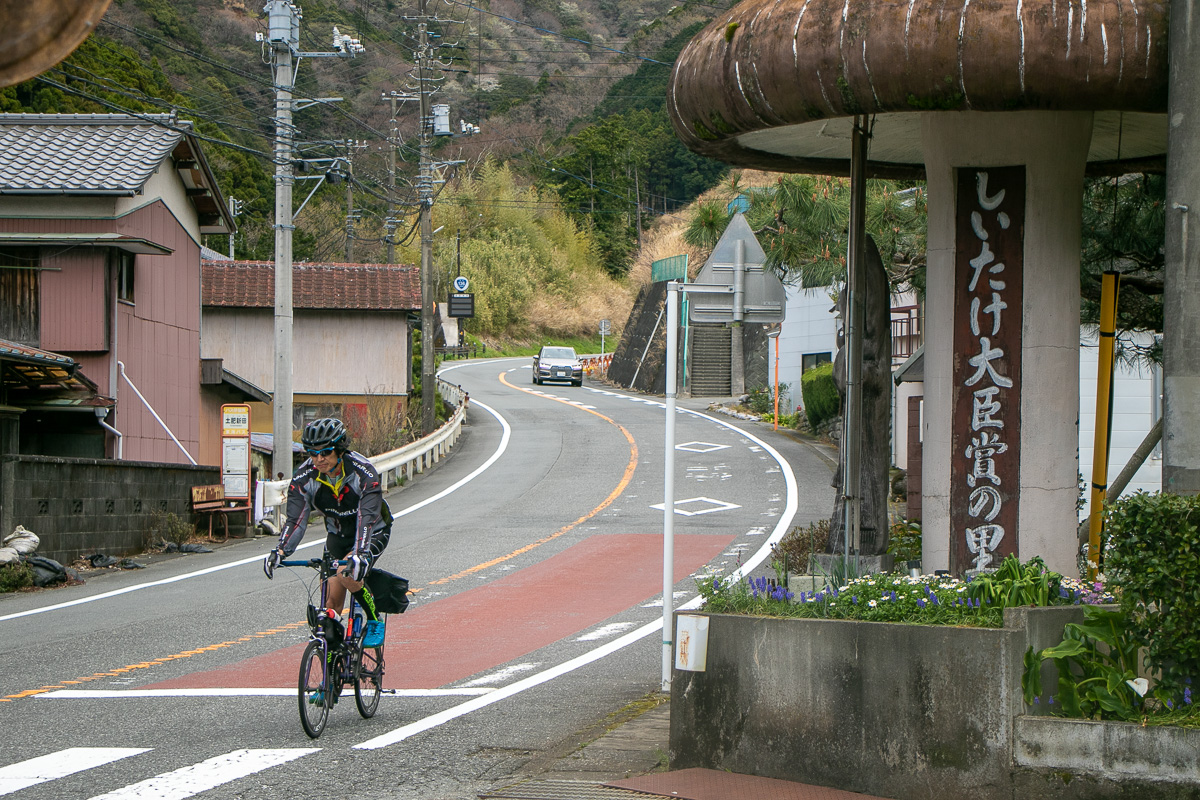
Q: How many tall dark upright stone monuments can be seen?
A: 1